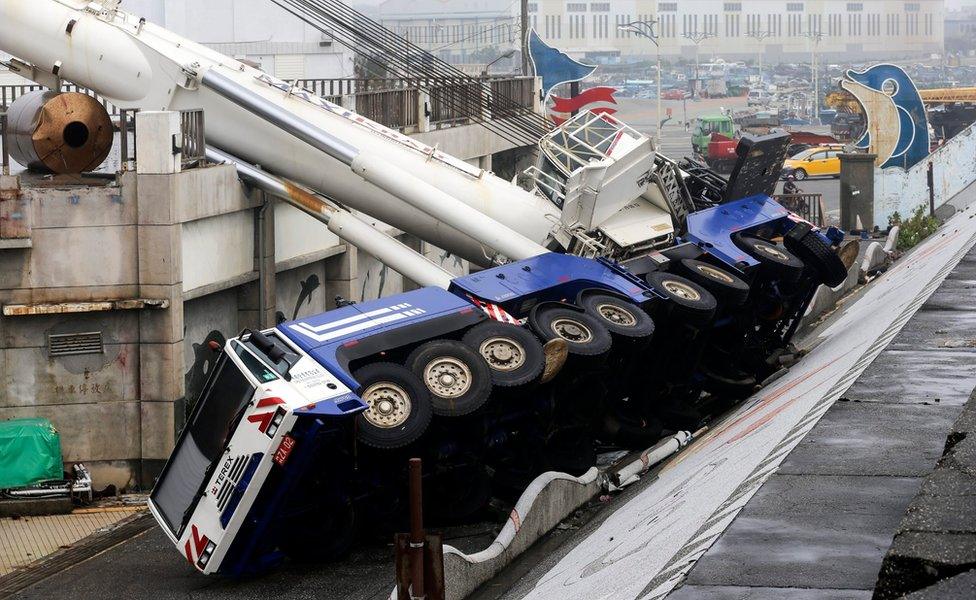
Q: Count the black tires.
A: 9